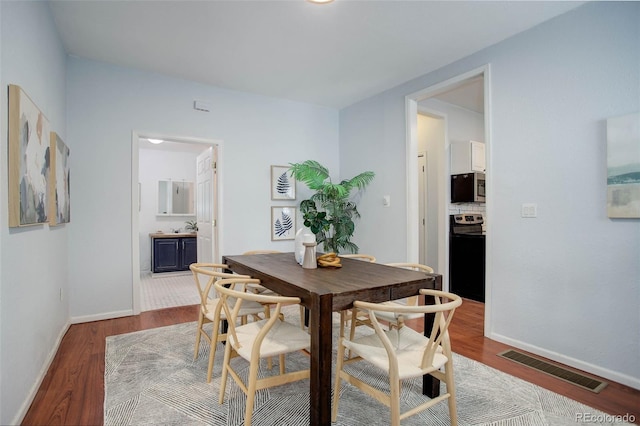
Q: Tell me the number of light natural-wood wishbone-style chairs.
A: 6